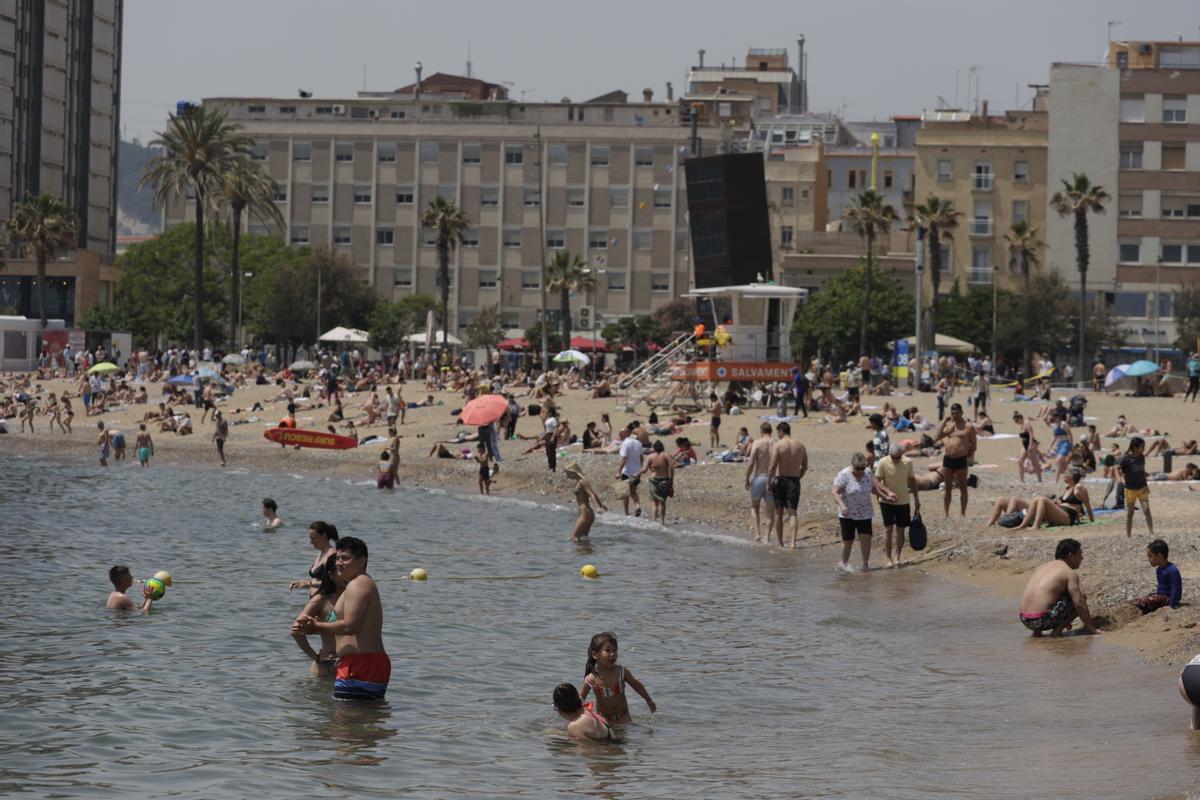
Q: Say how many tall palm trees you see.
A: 9